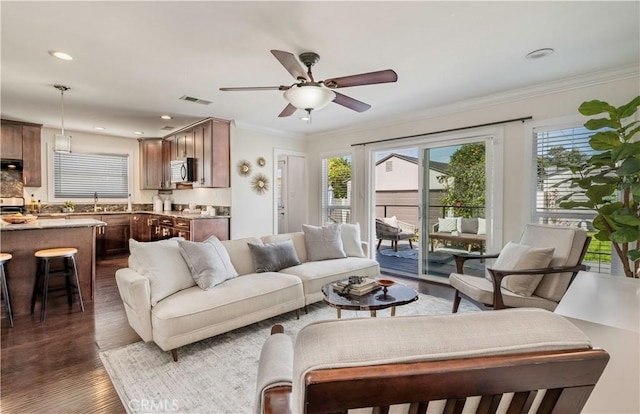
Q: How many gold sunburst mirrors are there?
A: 3